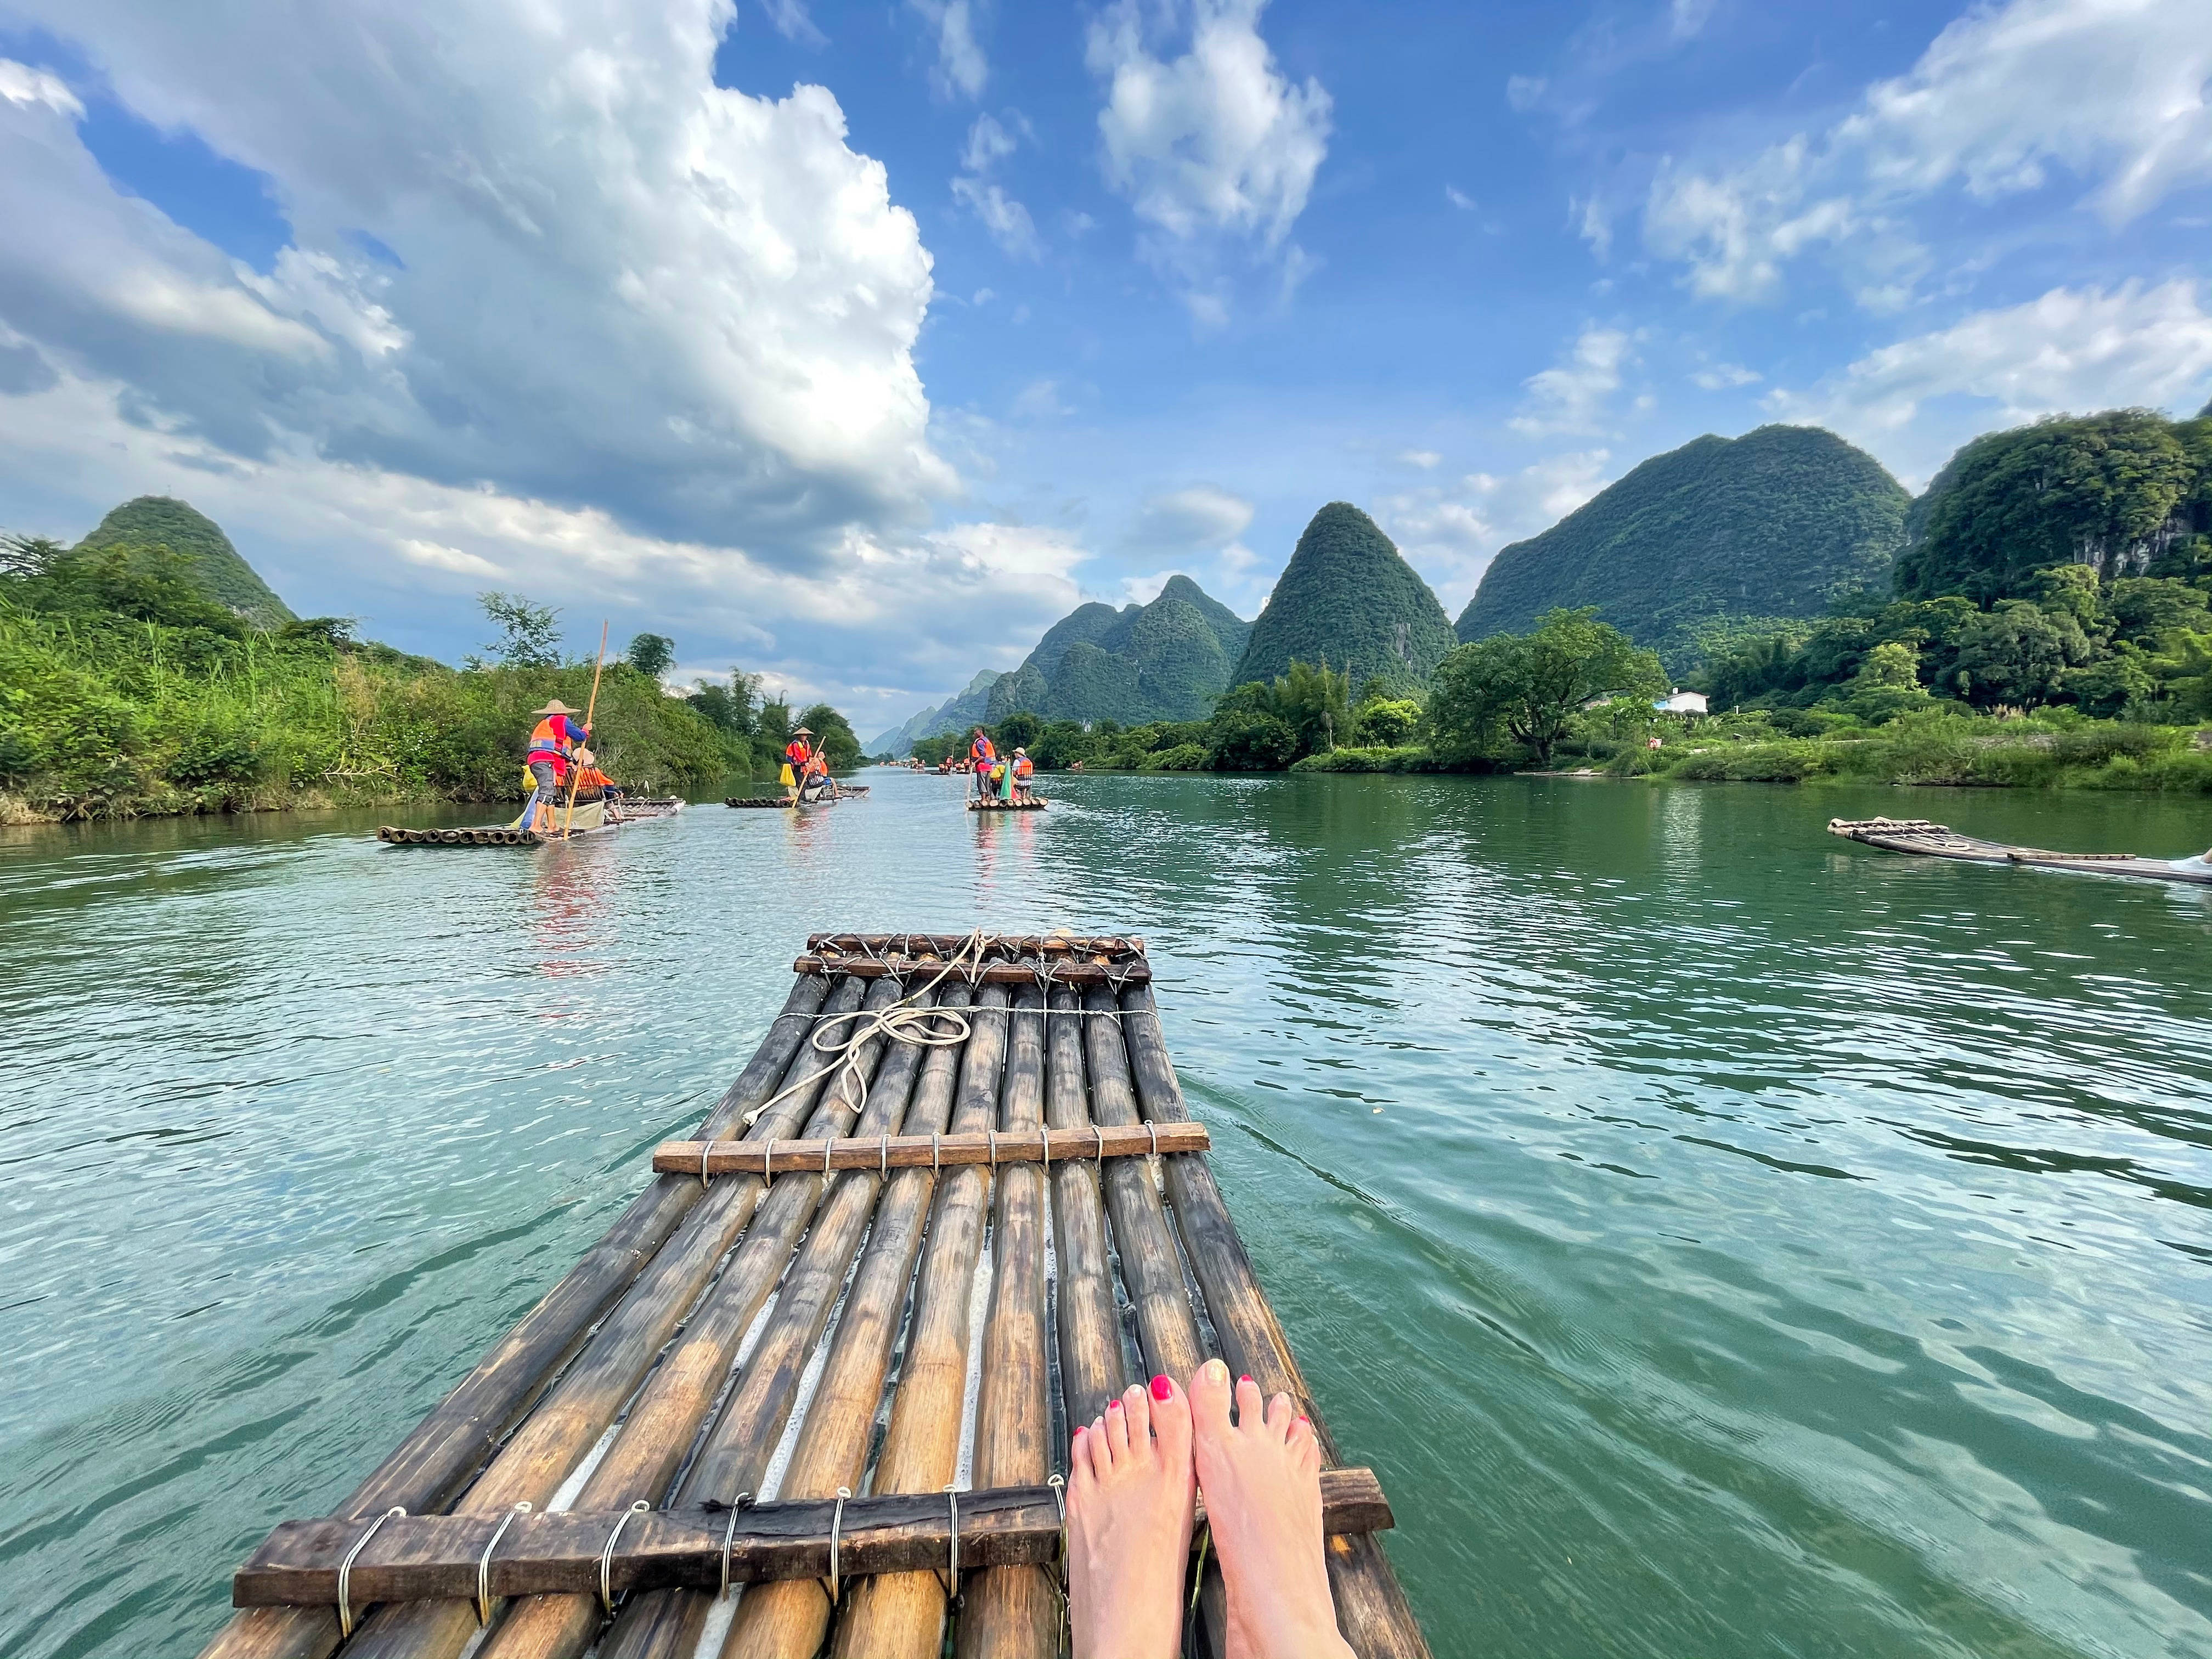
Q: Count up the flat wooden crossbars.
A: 4